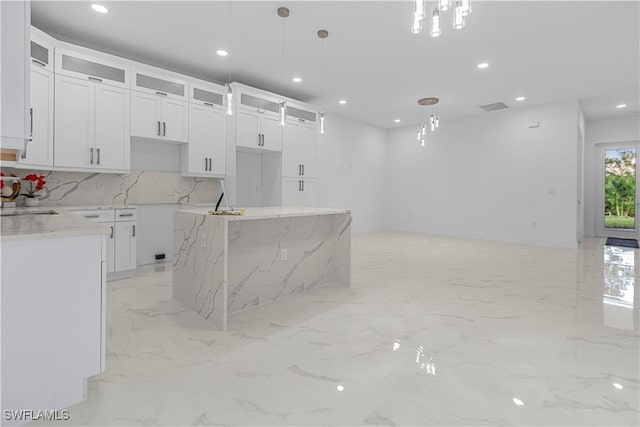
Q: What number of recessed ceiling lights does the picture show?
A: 8